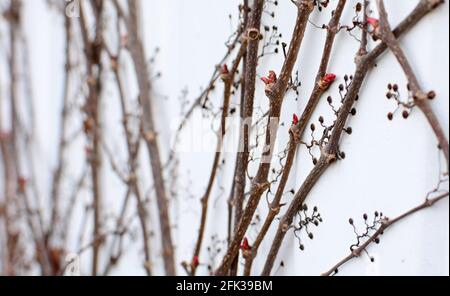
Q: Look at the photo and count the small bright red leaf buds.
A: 7